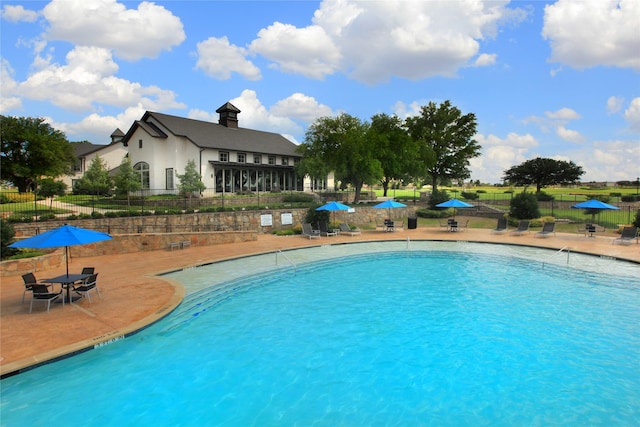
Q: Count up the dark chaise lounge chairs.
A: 7